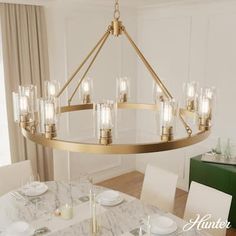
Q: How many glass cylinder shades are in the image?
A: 12